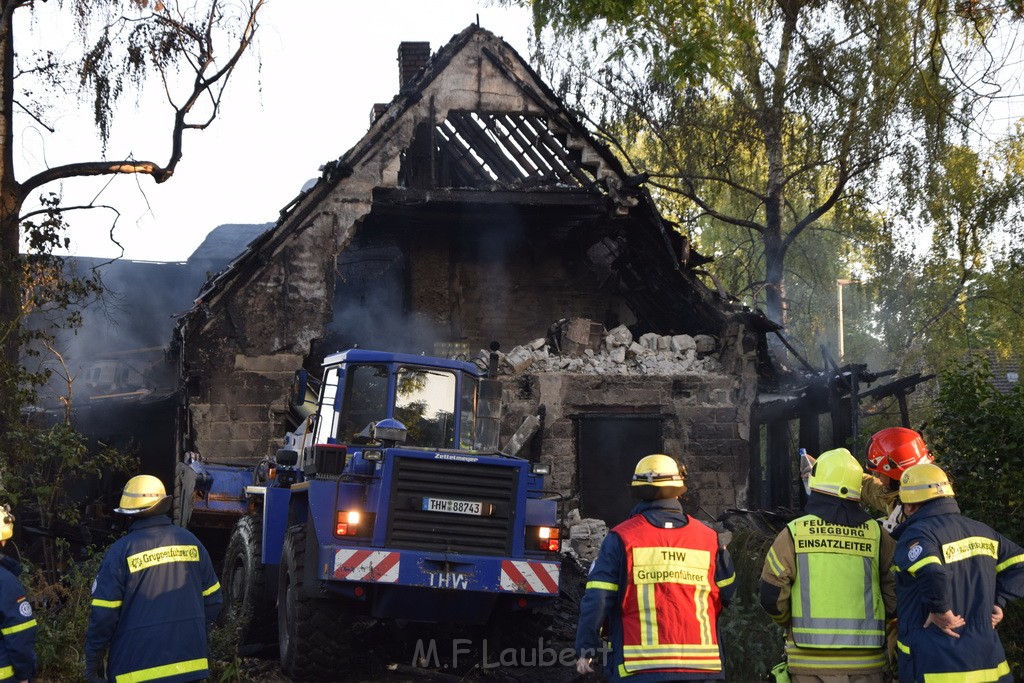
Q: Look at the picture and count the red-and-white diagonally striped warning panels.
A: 2